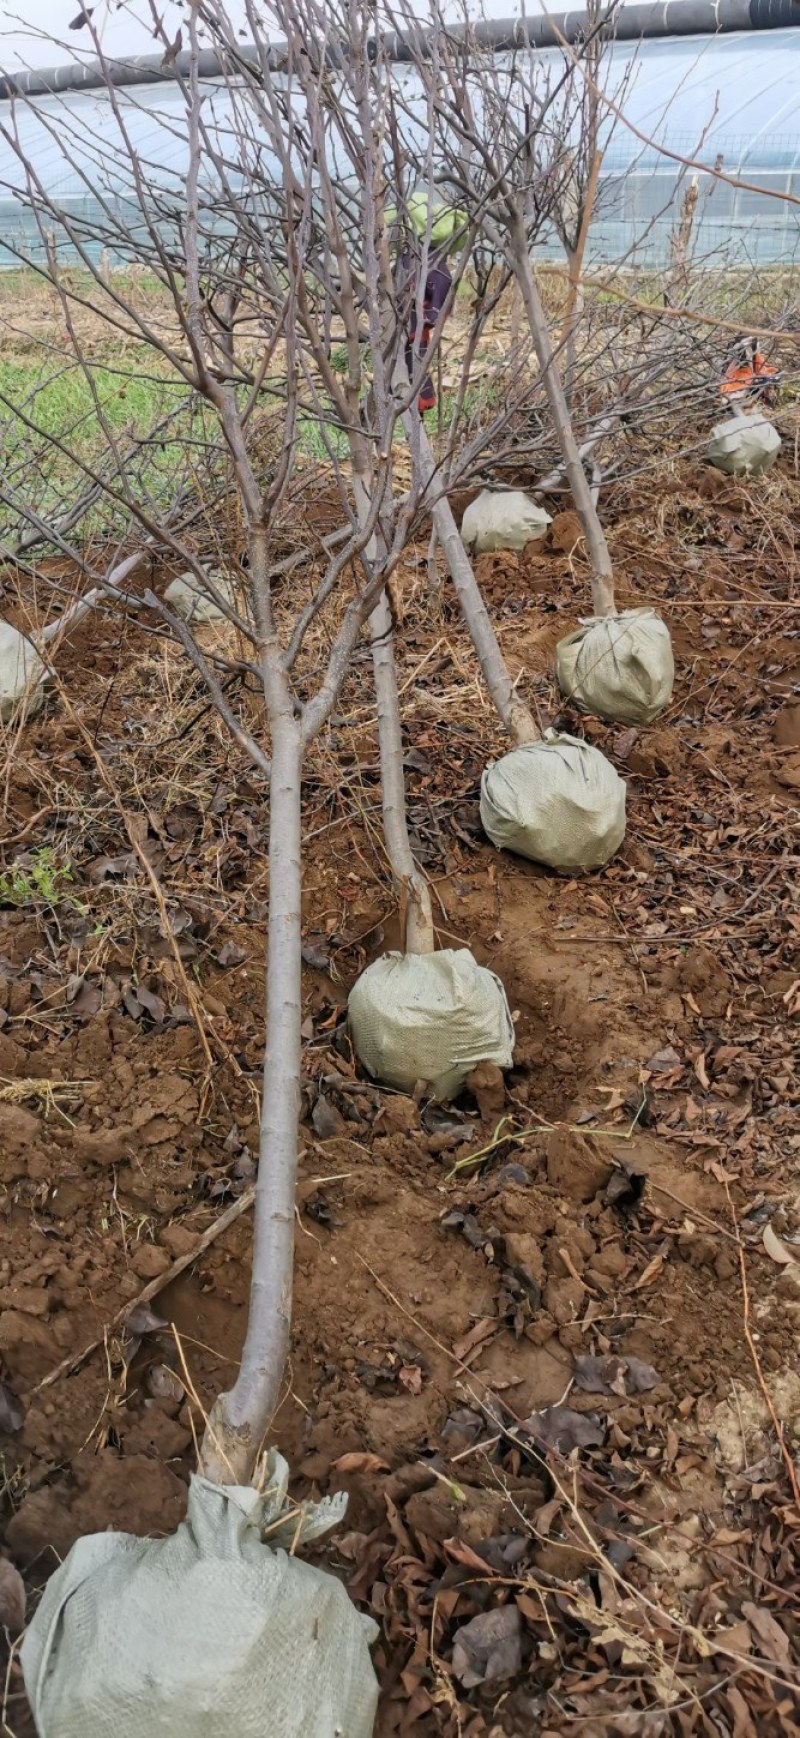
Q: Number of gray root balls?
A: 8